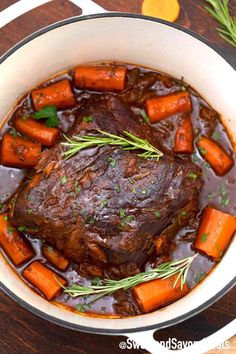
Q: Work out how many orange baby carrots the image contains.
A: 12